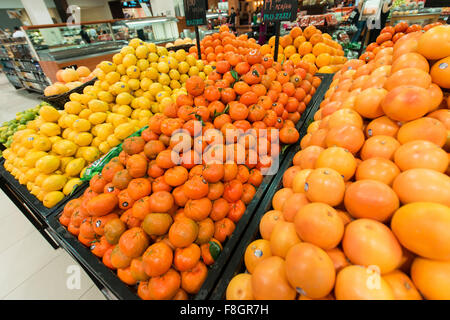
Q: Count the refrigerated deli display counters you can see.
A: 1